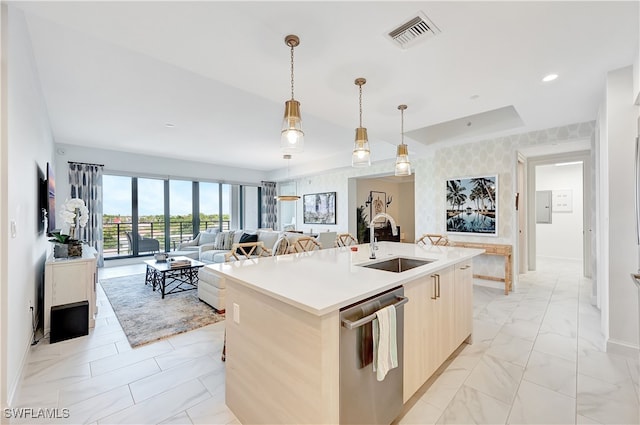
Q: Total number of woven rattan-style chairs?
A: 4